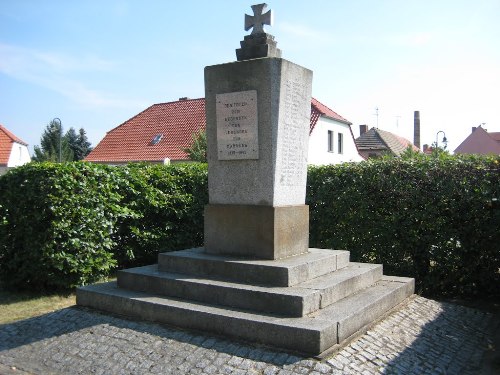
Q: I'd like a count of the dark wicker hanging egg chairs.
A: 0